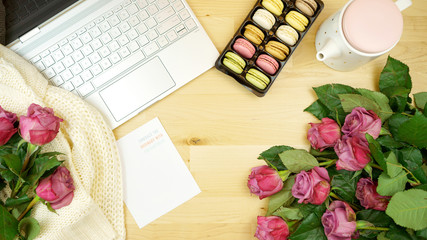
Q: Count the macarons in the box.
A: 11